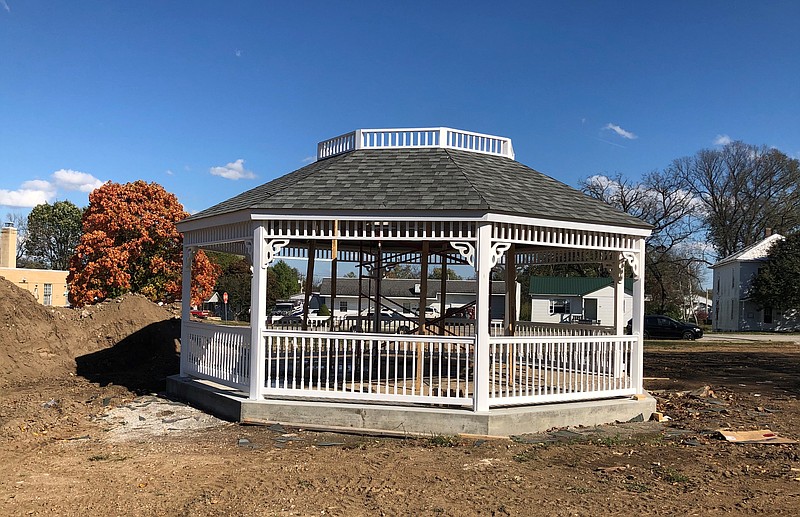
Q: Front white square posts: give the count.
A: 4